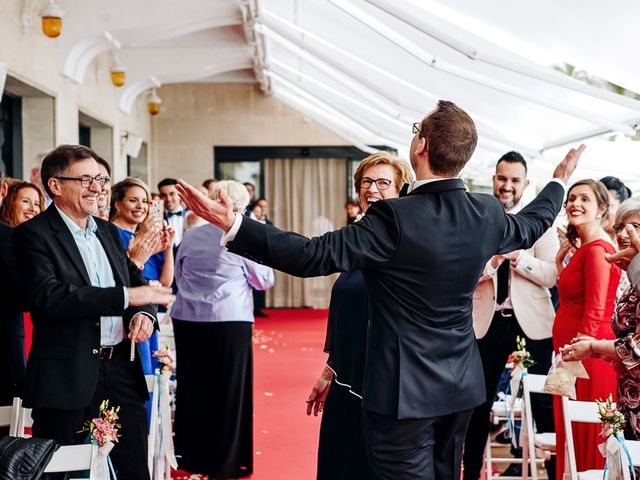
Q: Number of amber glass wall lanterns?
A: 3